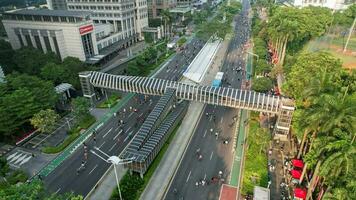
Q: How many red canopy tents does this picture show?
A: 3